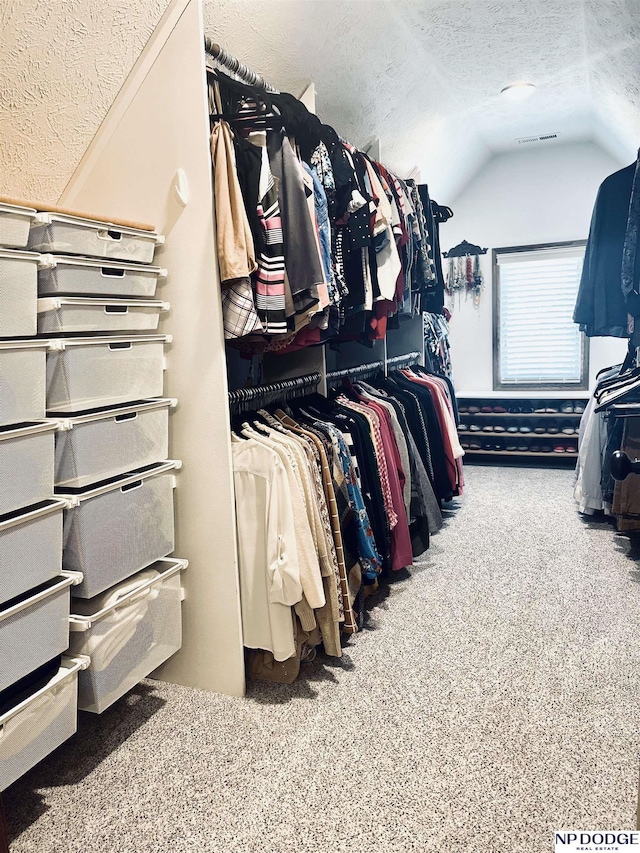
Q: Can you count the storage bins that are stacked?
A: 14